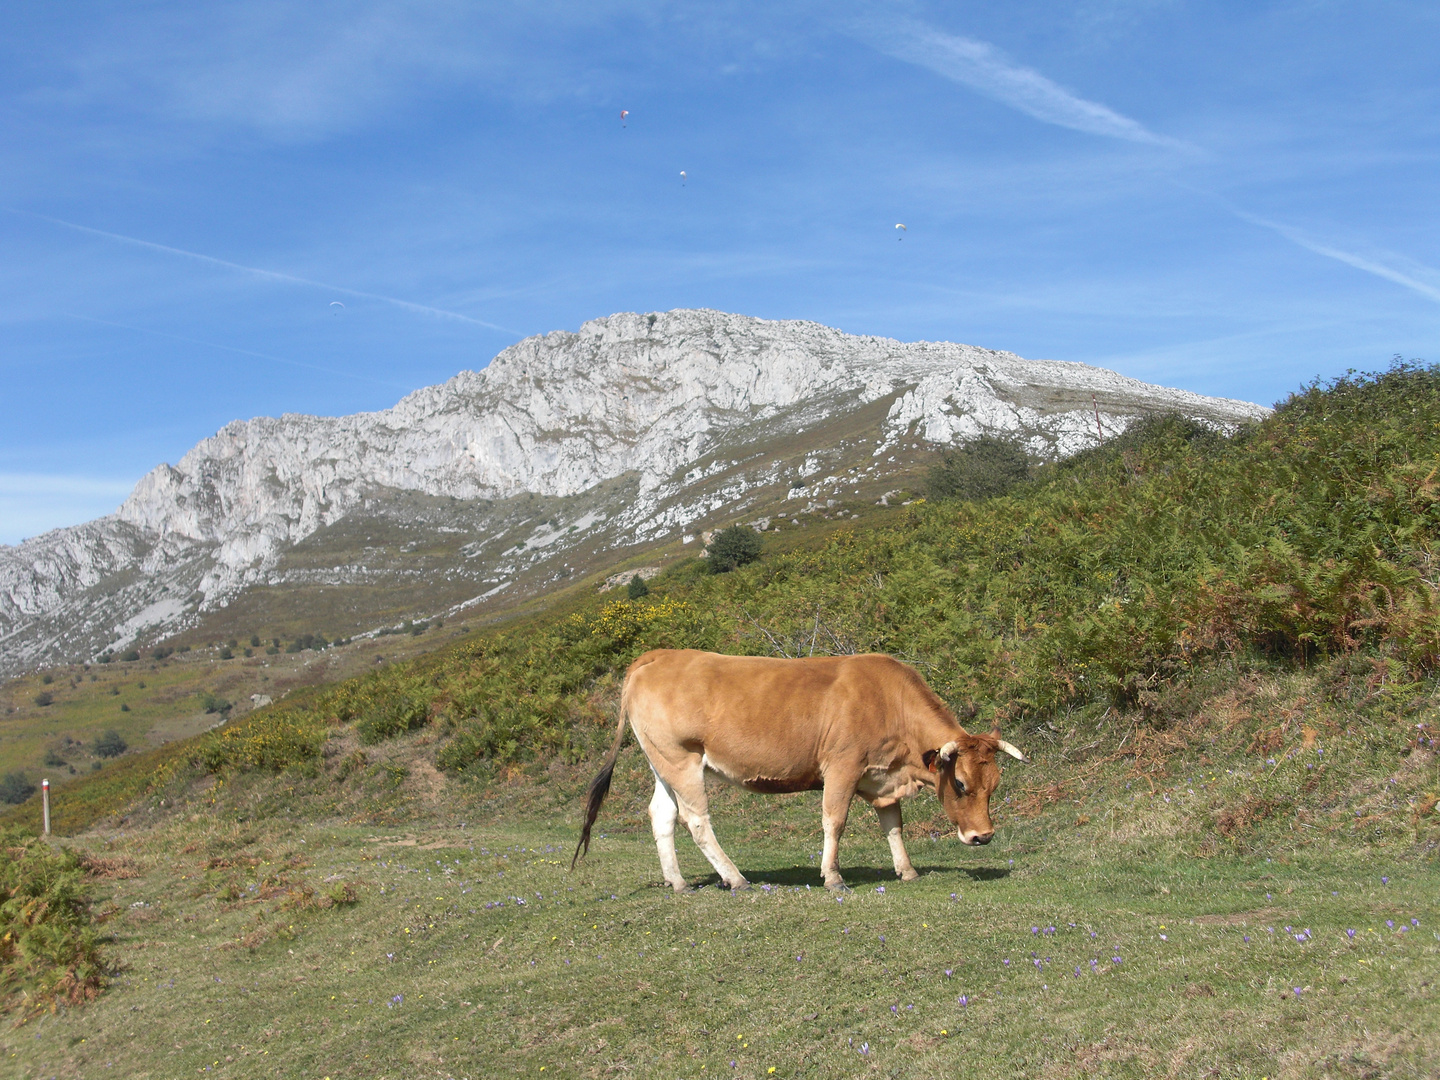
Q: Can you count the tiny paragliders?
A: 4